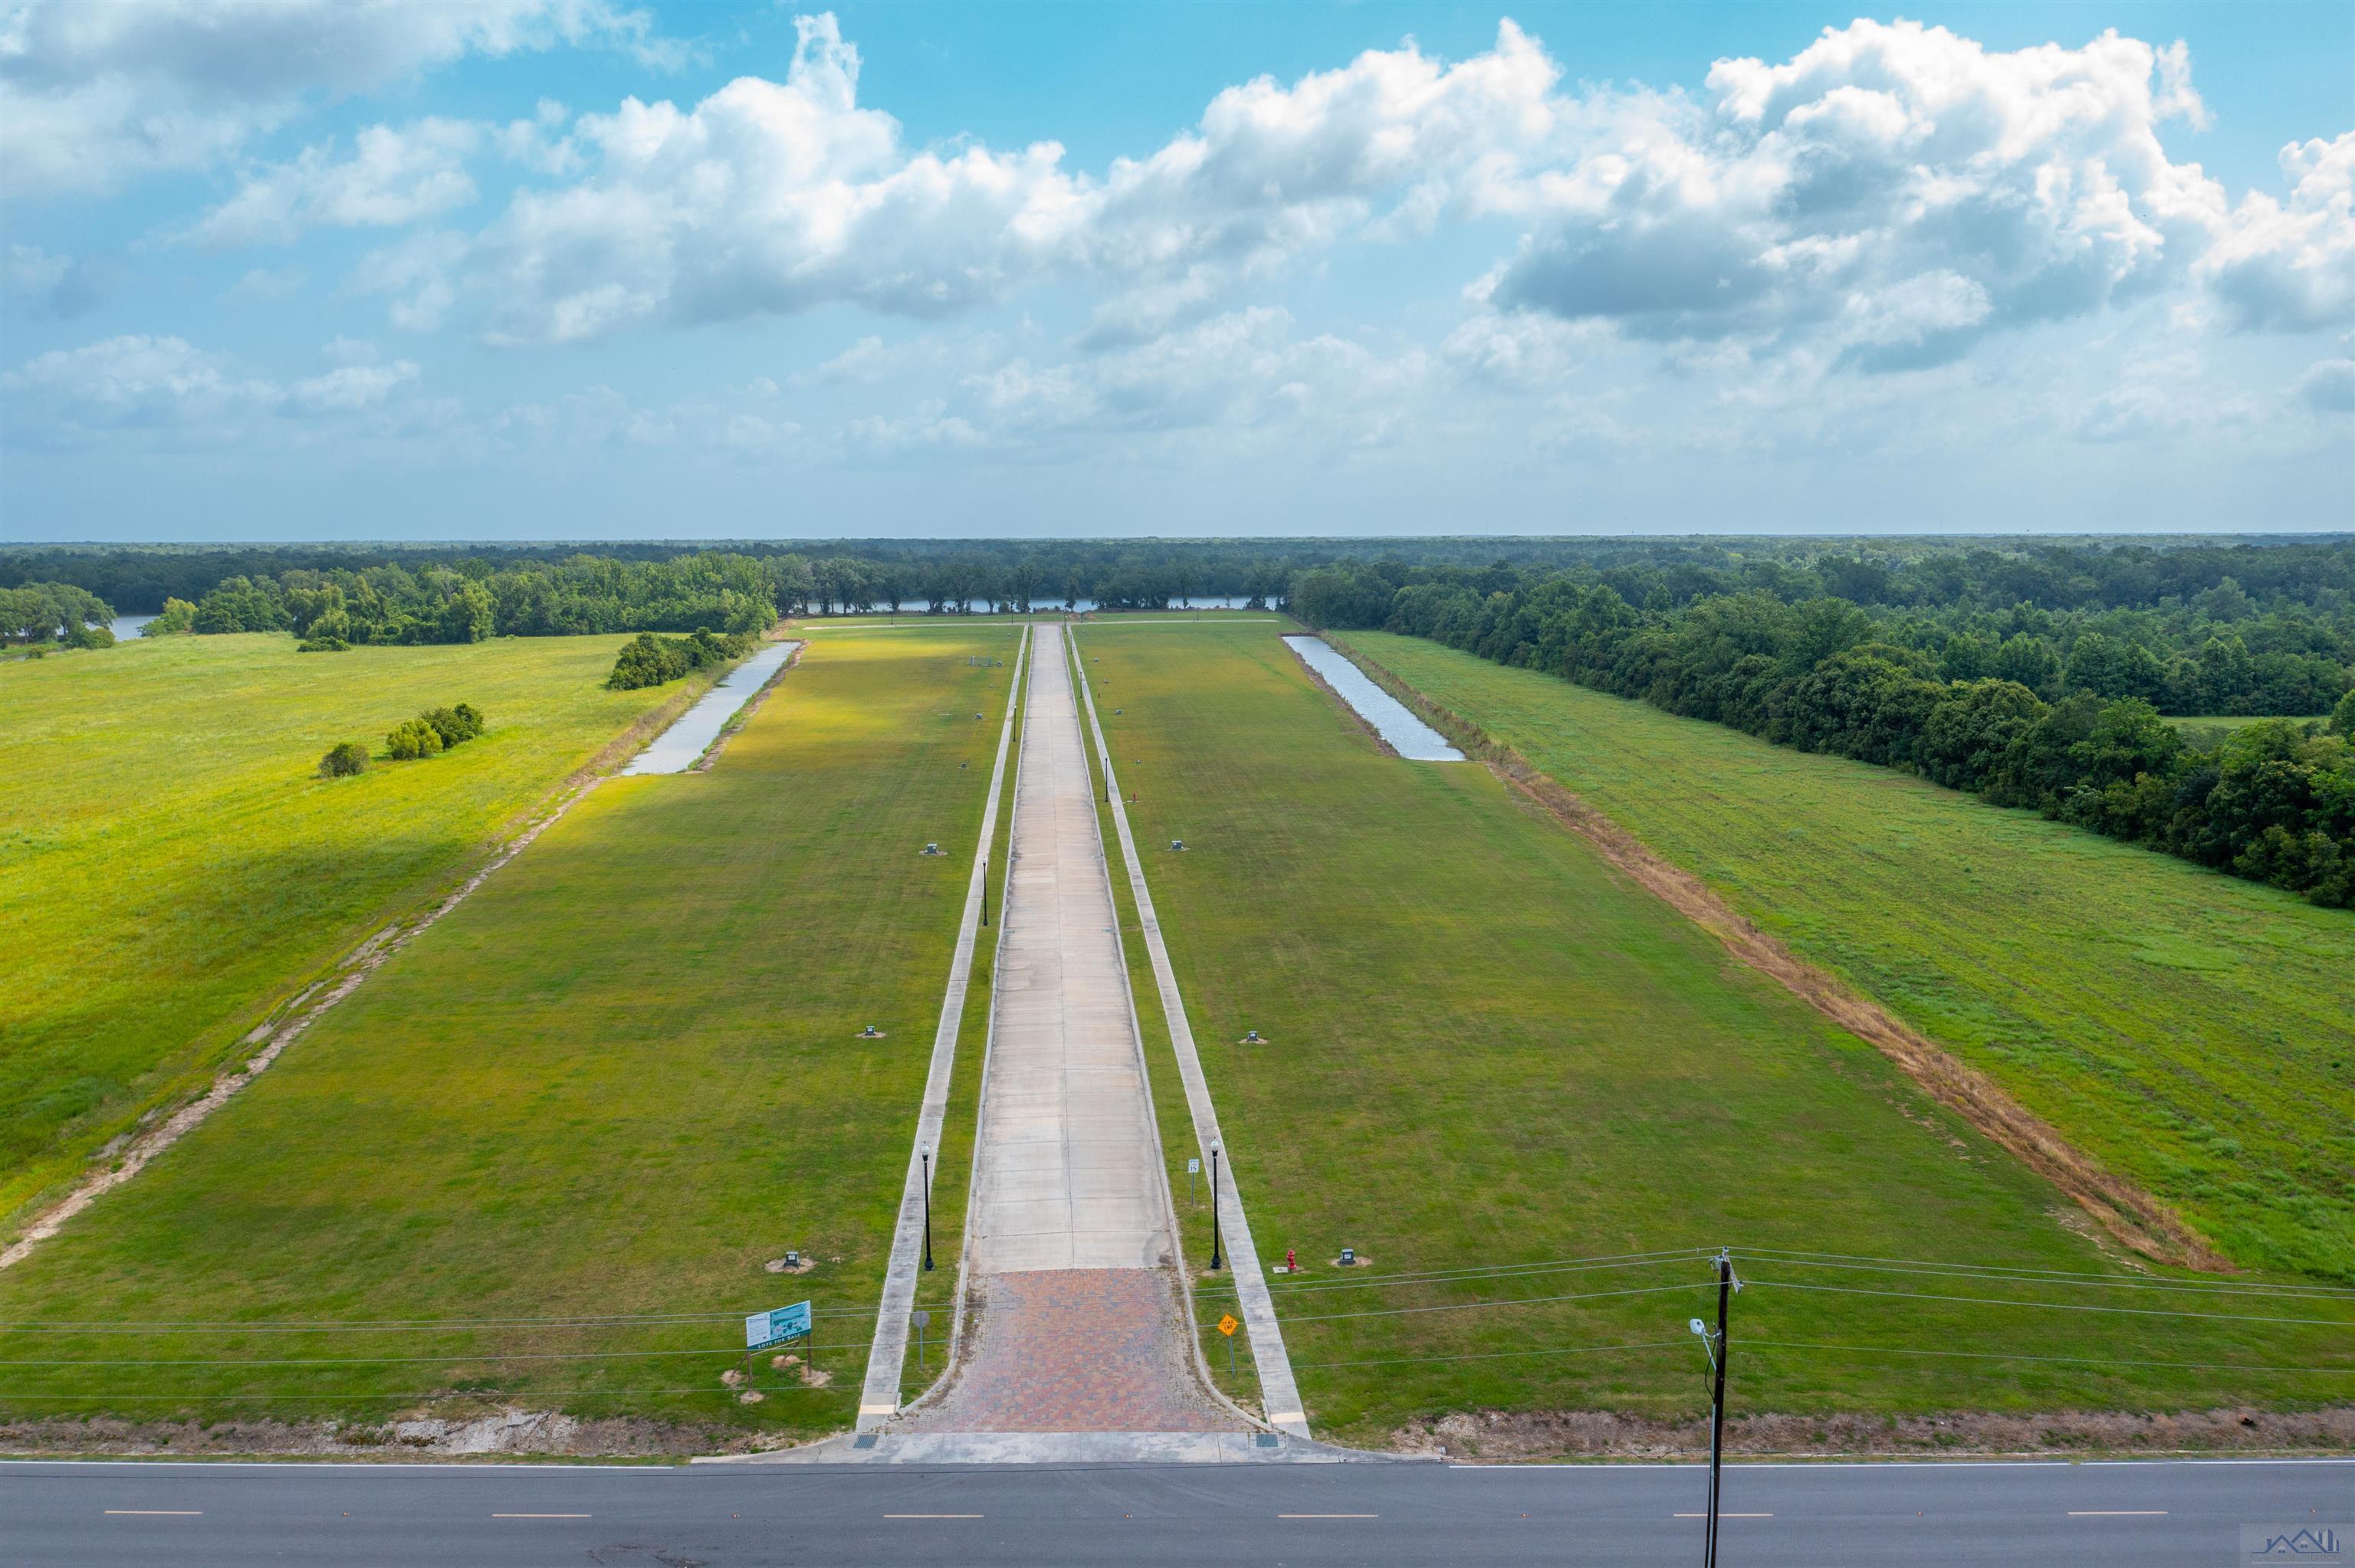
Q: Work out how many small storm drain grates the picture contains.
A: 2